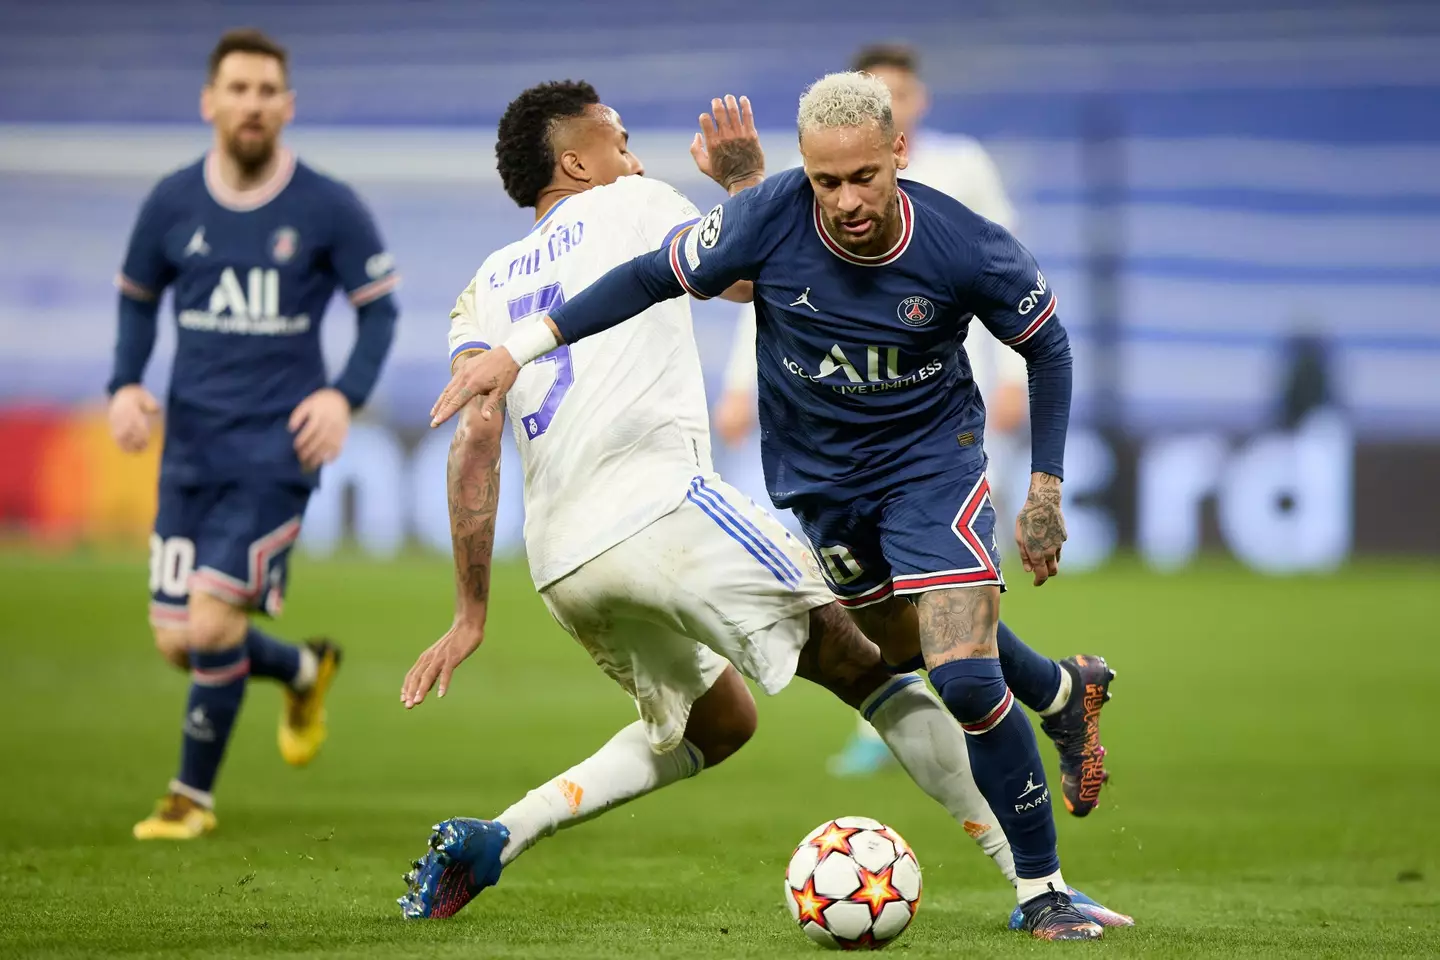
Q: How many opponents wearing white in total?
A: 2